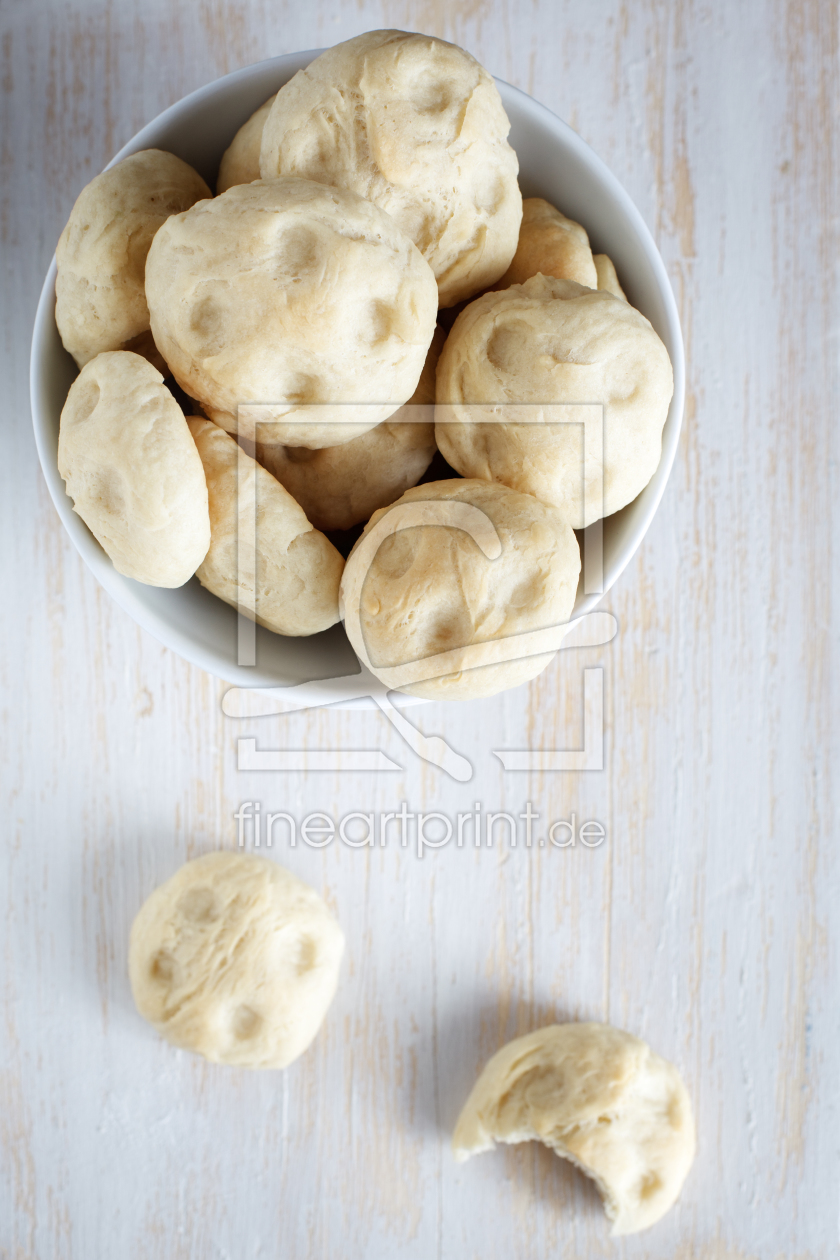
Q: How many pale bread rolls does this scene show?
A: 13